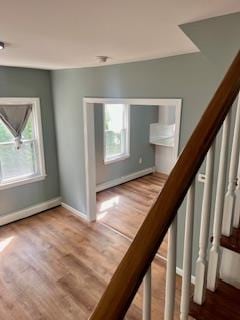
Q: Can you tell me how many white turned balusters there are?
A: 7